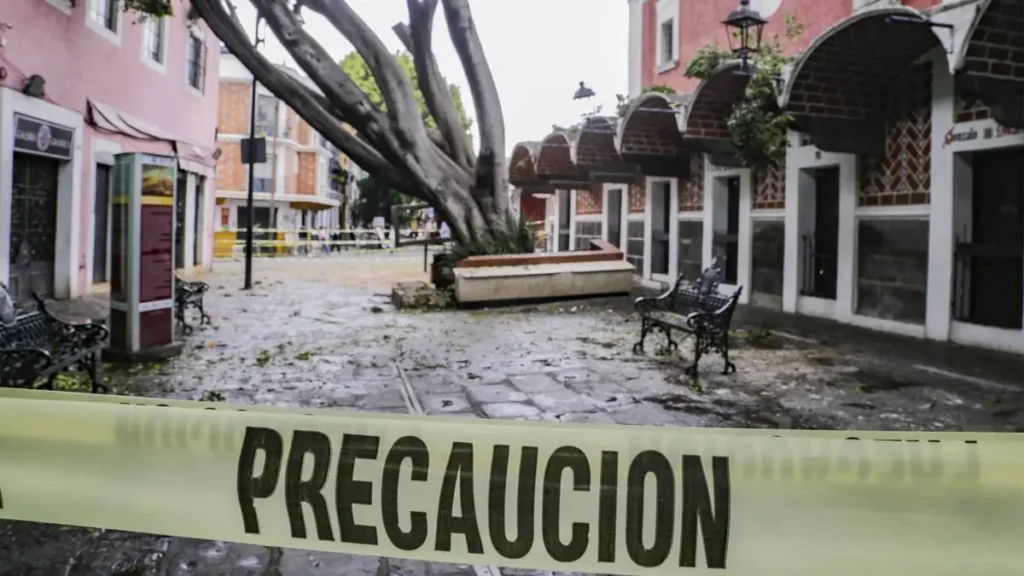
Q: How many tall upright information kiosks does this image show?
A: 1